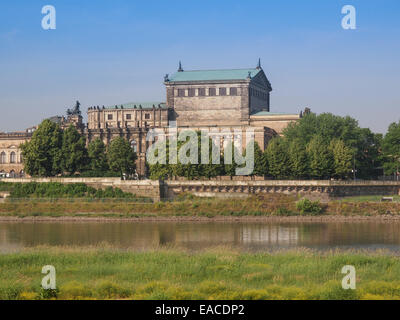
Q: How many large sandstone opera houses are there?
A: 1